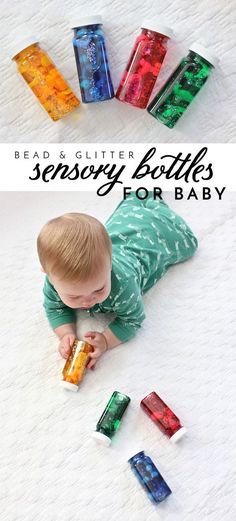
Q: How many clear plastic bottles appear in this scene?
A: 8